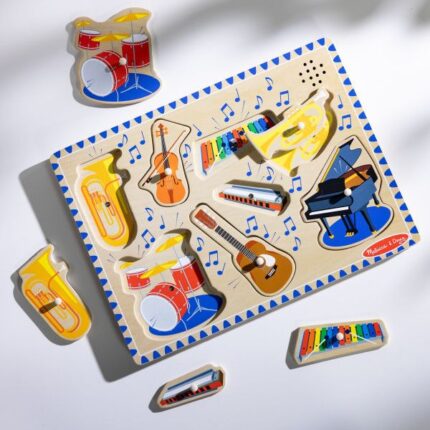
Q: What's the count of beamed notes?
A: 9